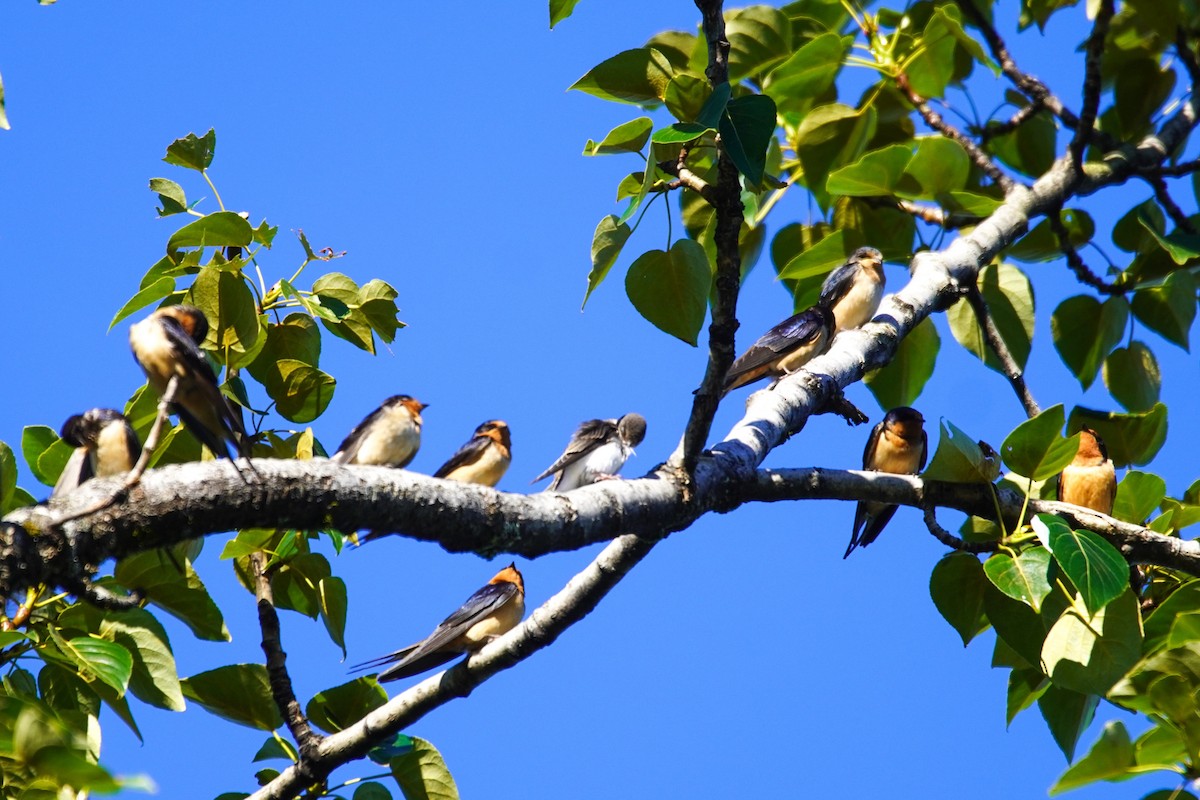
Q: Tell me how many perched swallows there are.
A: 10